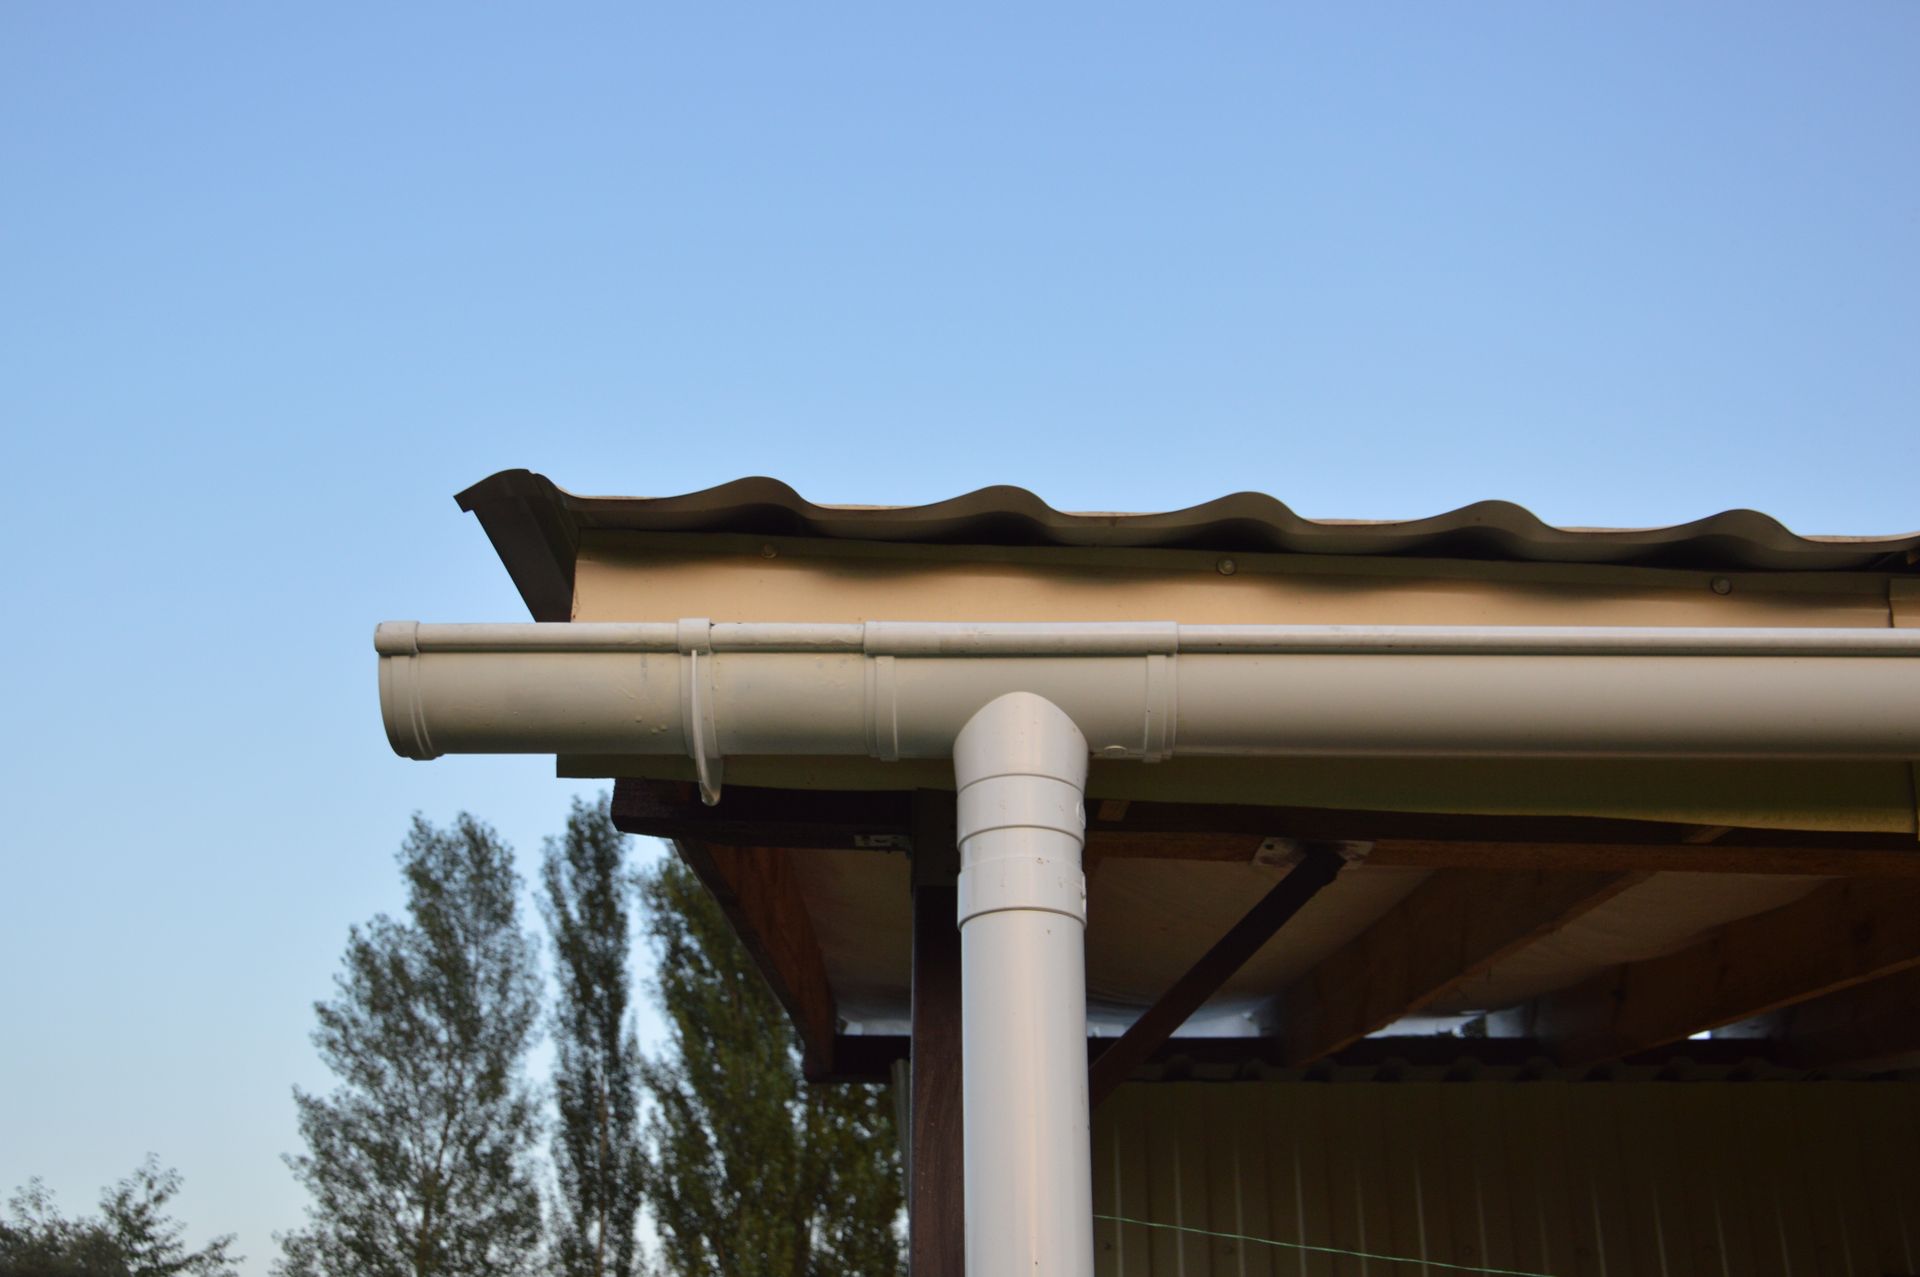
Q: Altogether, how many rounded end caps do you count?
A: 1